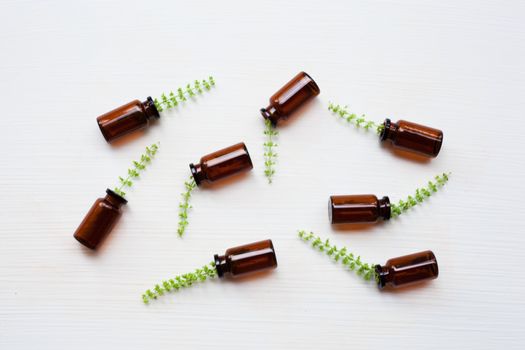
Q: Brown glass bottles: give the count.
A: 8